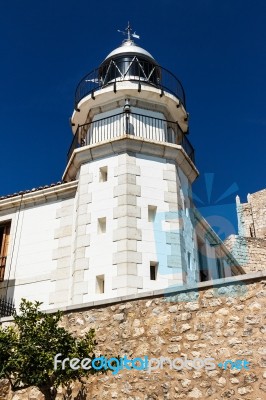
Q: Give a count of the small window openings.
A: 5